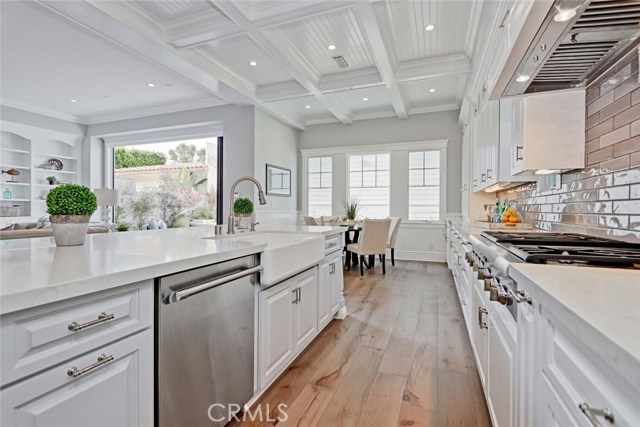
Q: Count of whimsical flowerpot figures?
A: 0